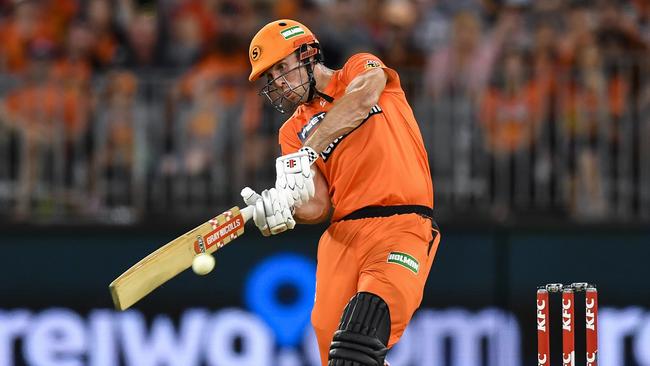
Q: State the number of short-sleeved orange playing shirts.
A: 1